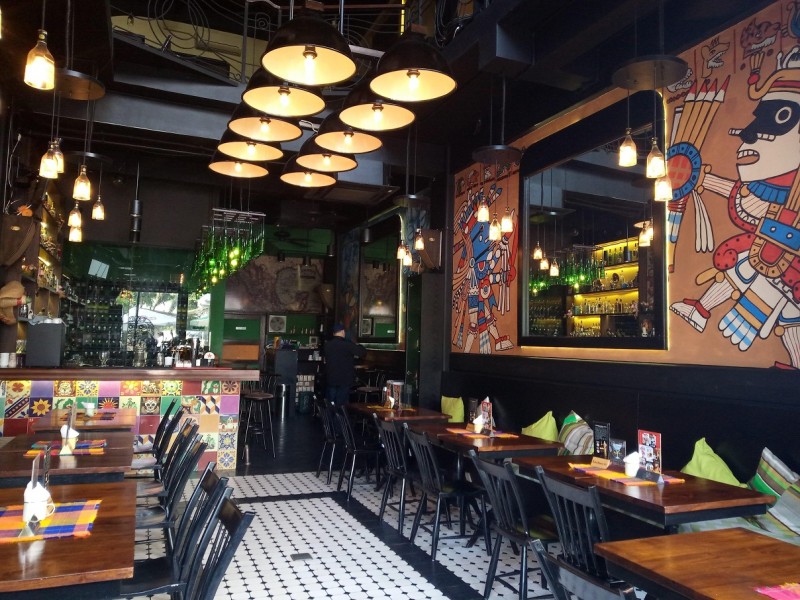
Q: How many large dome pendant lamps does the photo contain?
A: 10